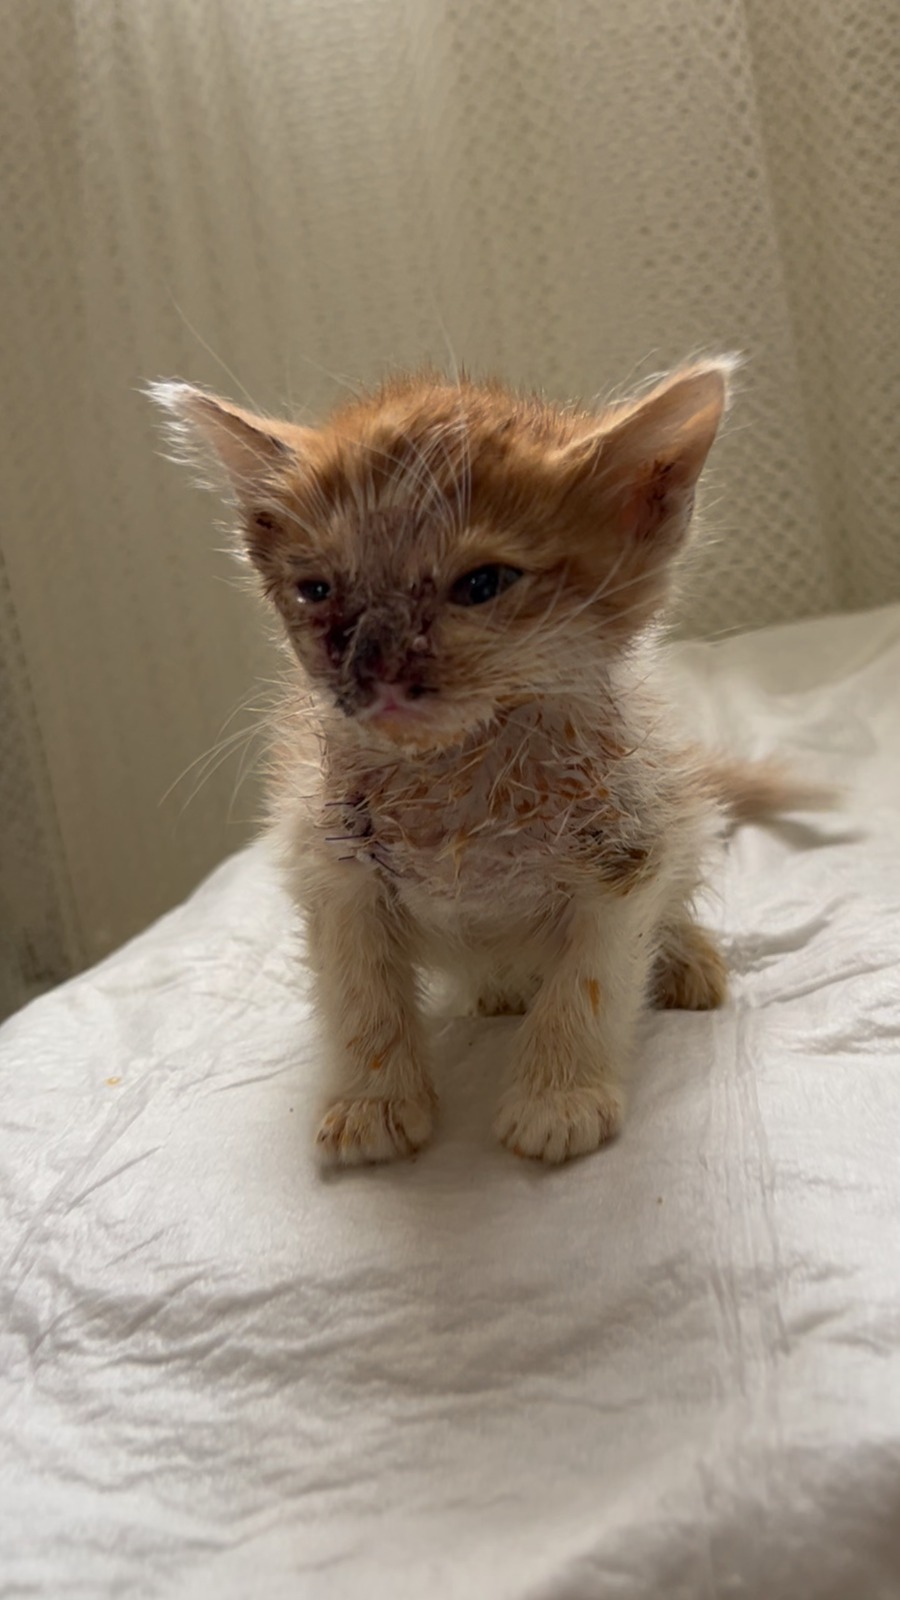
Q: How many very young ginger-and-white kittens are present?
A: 1